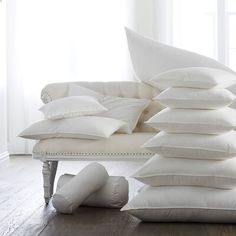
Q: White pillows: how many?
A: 12